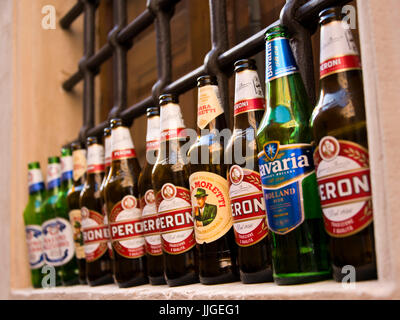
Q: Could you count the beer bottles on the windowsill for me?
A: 13